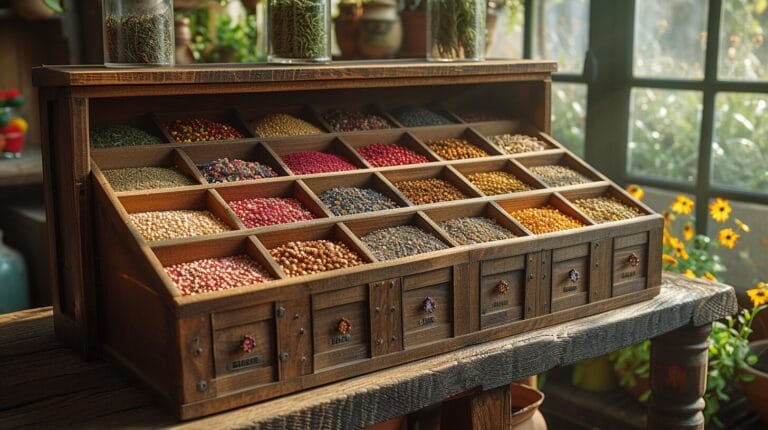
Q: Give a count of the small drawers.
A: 6